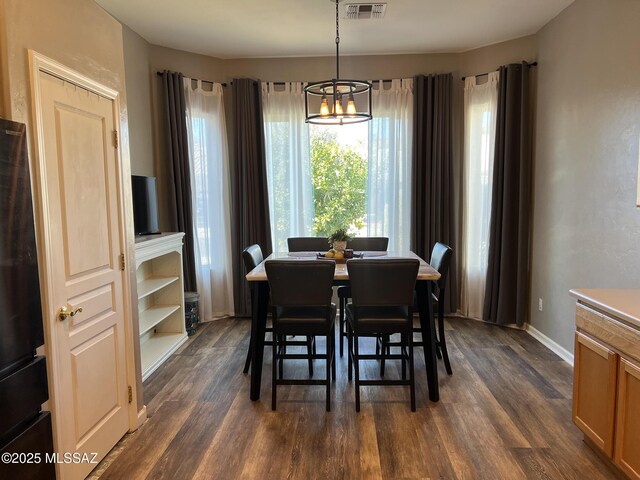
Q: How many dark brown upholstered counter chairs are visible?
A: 6